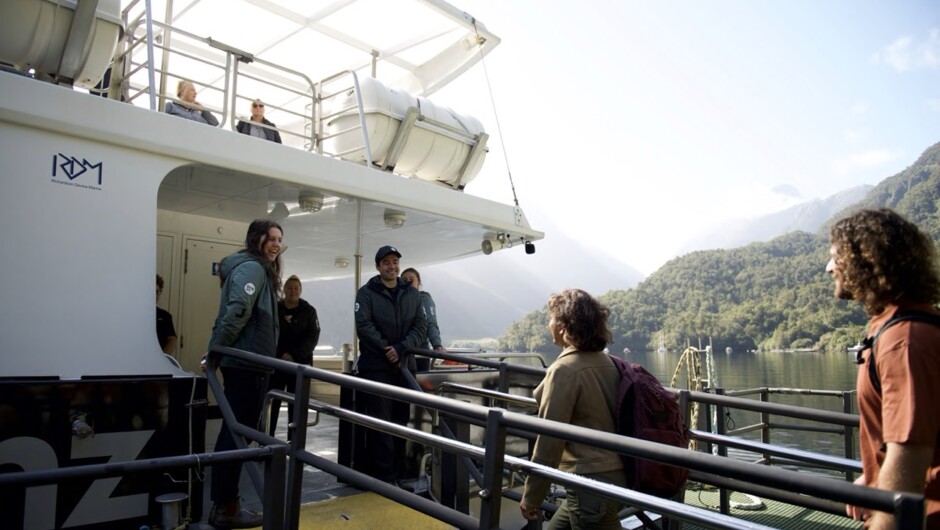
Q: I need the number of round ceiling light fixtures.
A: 3